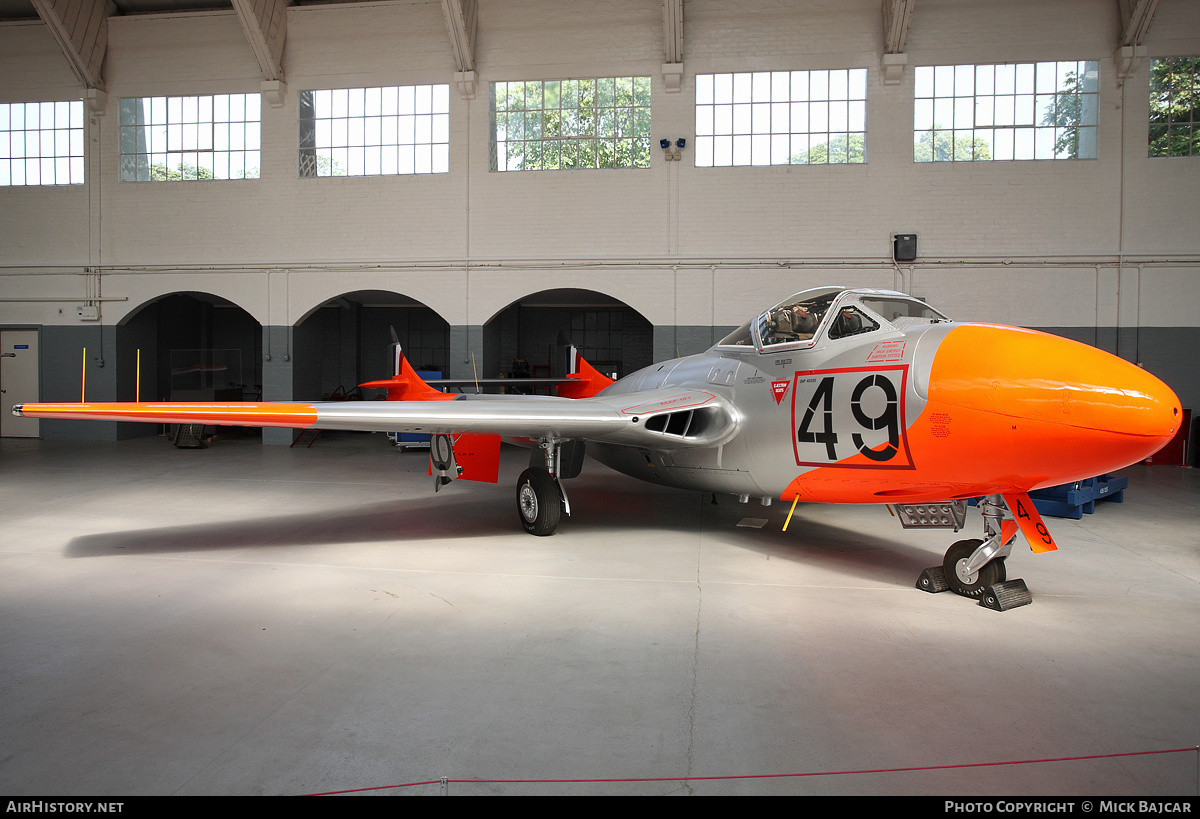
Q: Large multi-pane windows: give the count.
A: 7